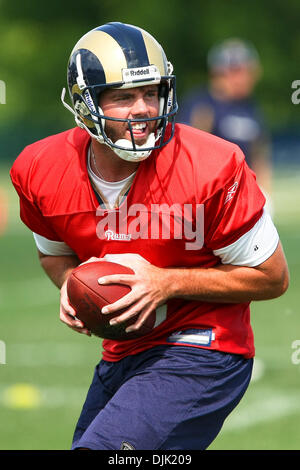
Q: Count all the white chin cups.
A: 1